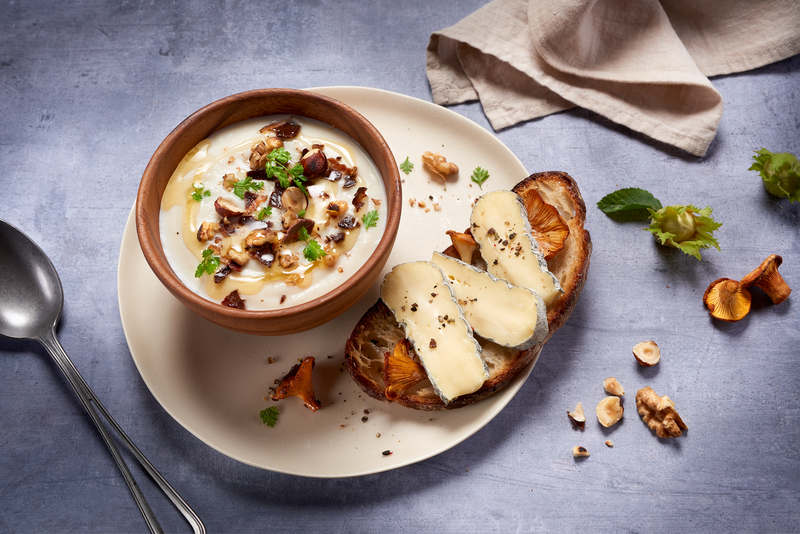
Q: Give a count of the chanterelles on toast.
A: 3